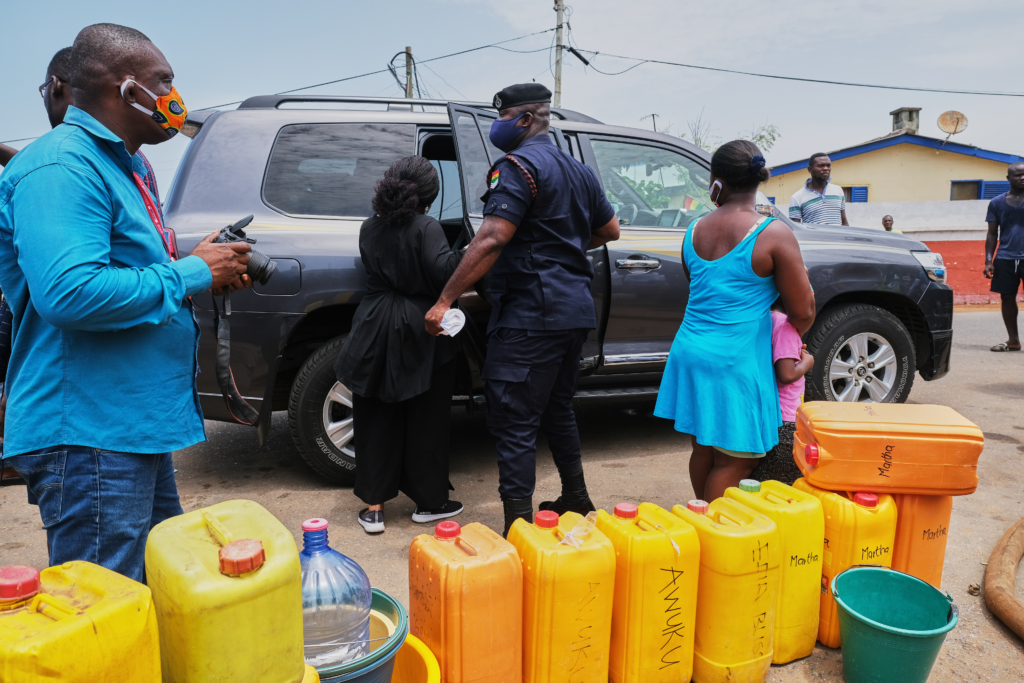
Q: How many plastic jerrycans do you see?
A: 10